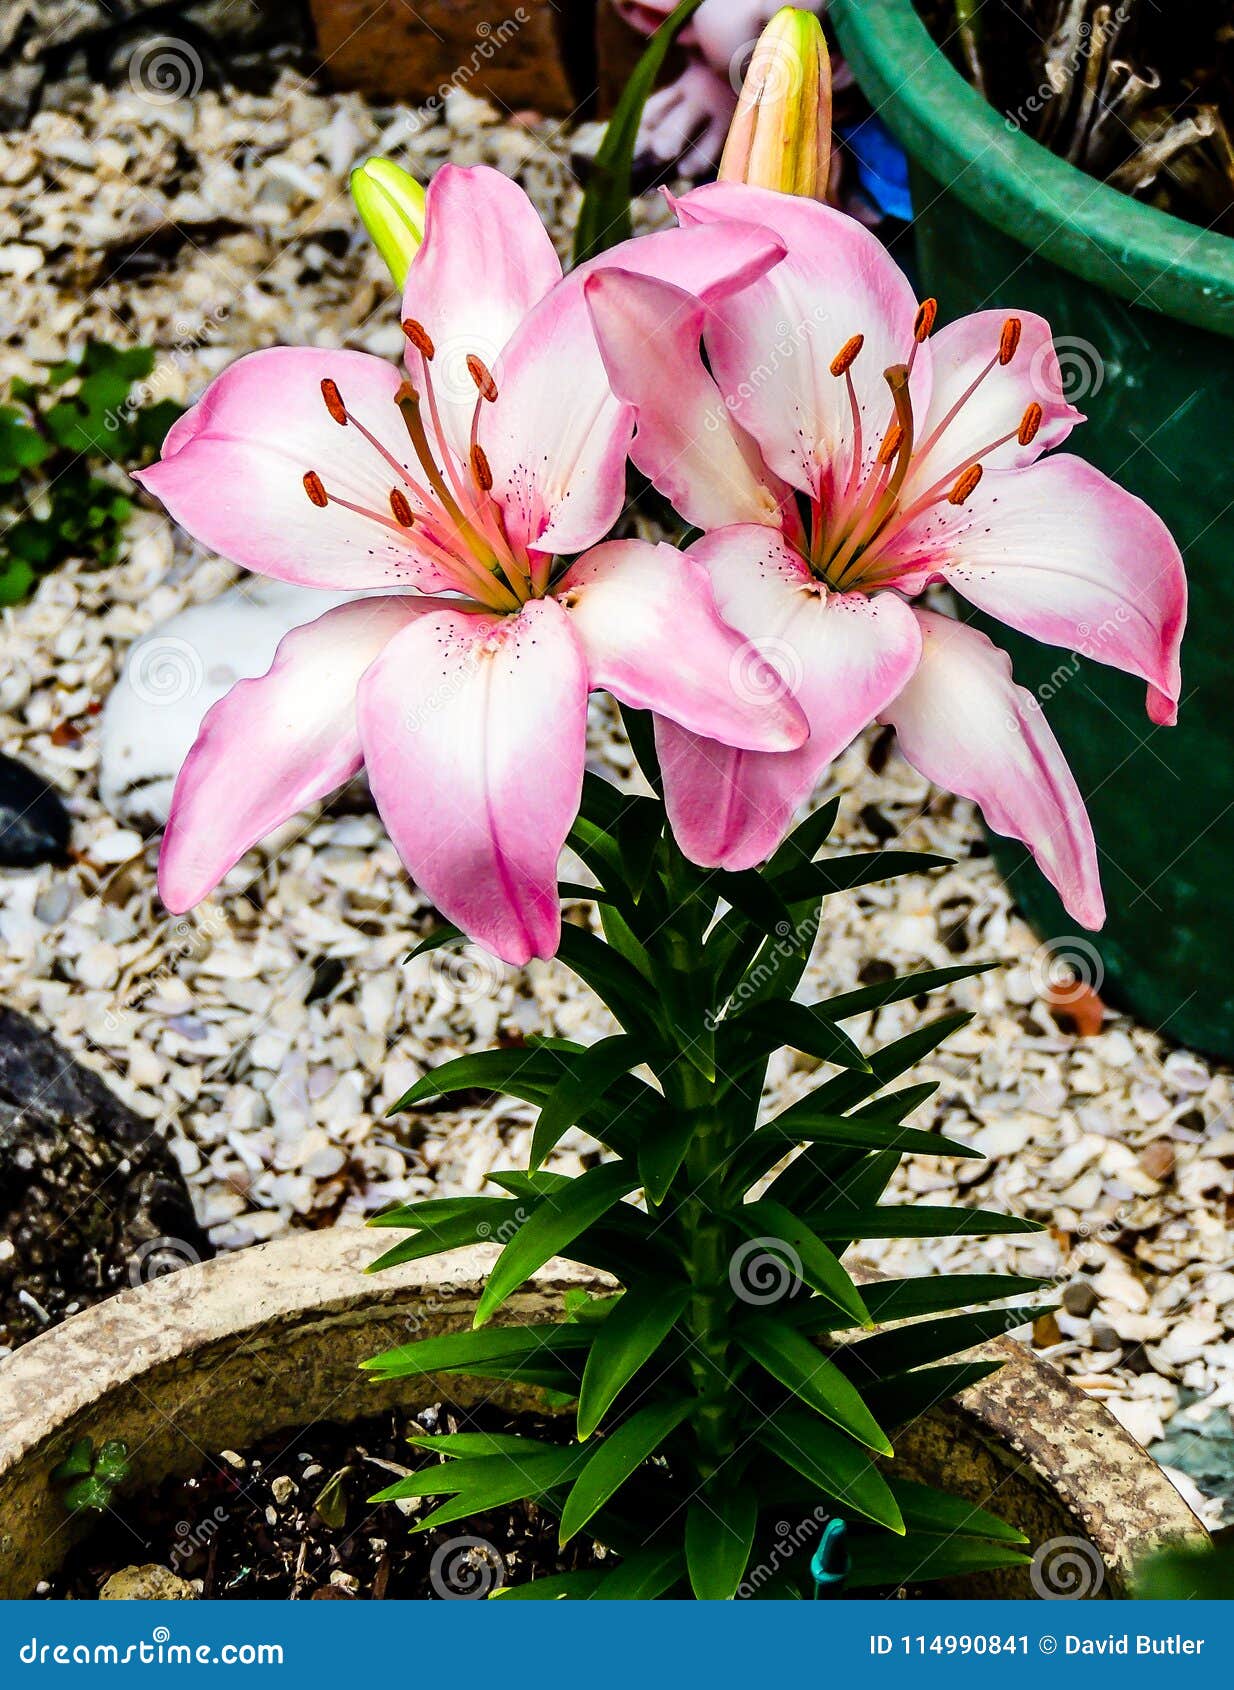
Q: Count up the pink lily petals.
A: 12